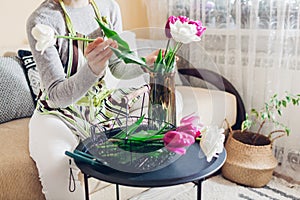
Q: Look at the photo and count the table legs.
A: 3